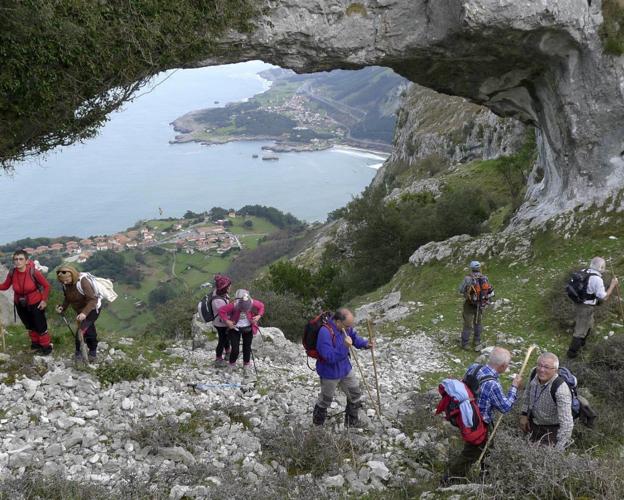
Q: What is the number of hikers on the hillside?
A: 9